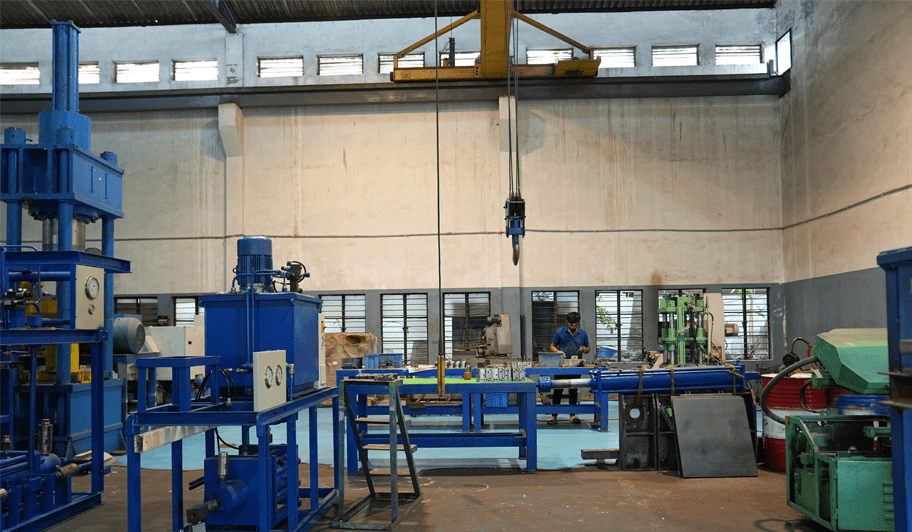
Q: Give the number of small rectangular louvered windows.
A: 12